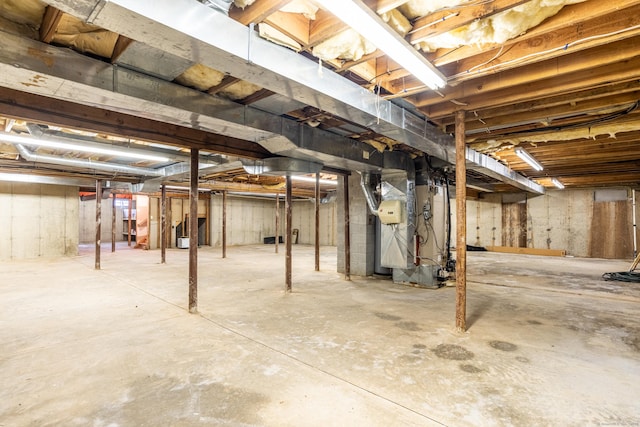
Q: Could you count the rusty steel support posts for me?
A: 11